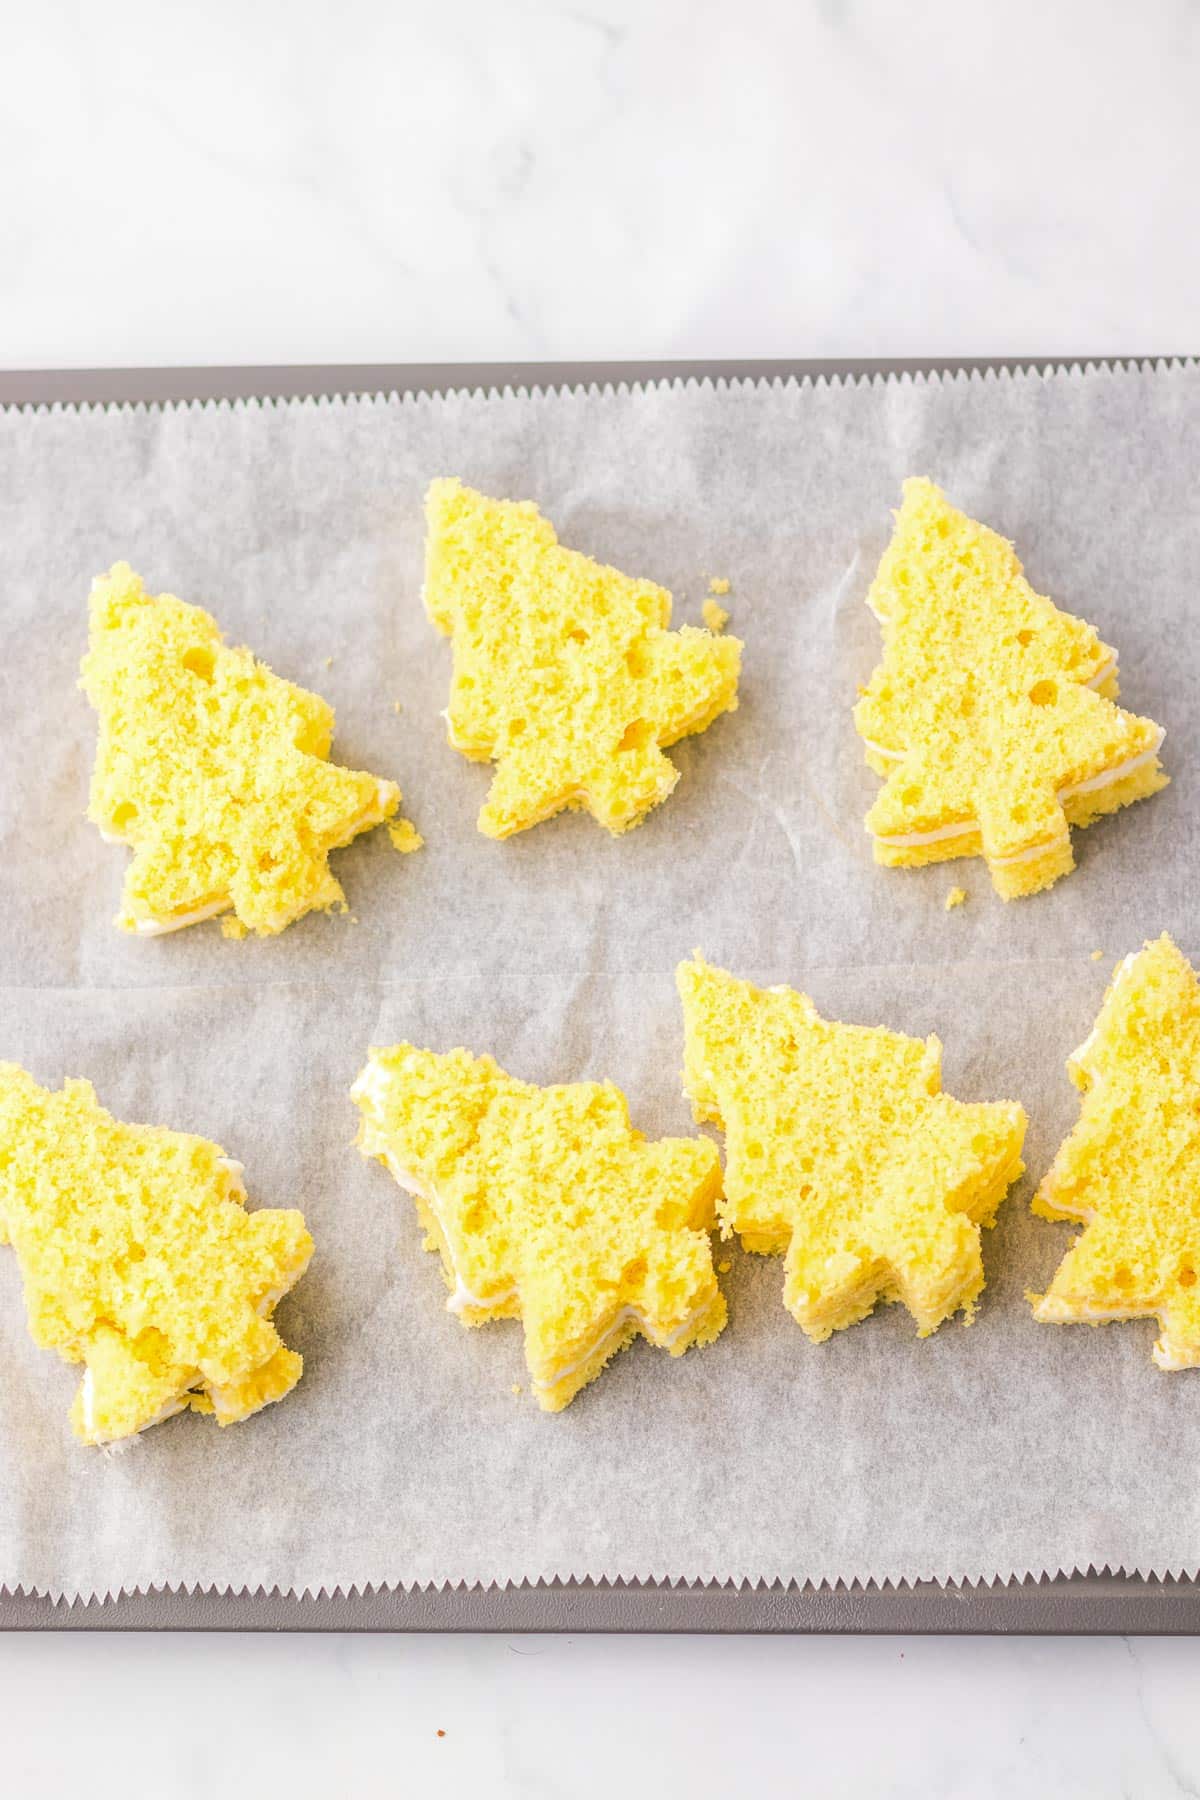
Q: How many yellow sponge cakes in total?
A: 7